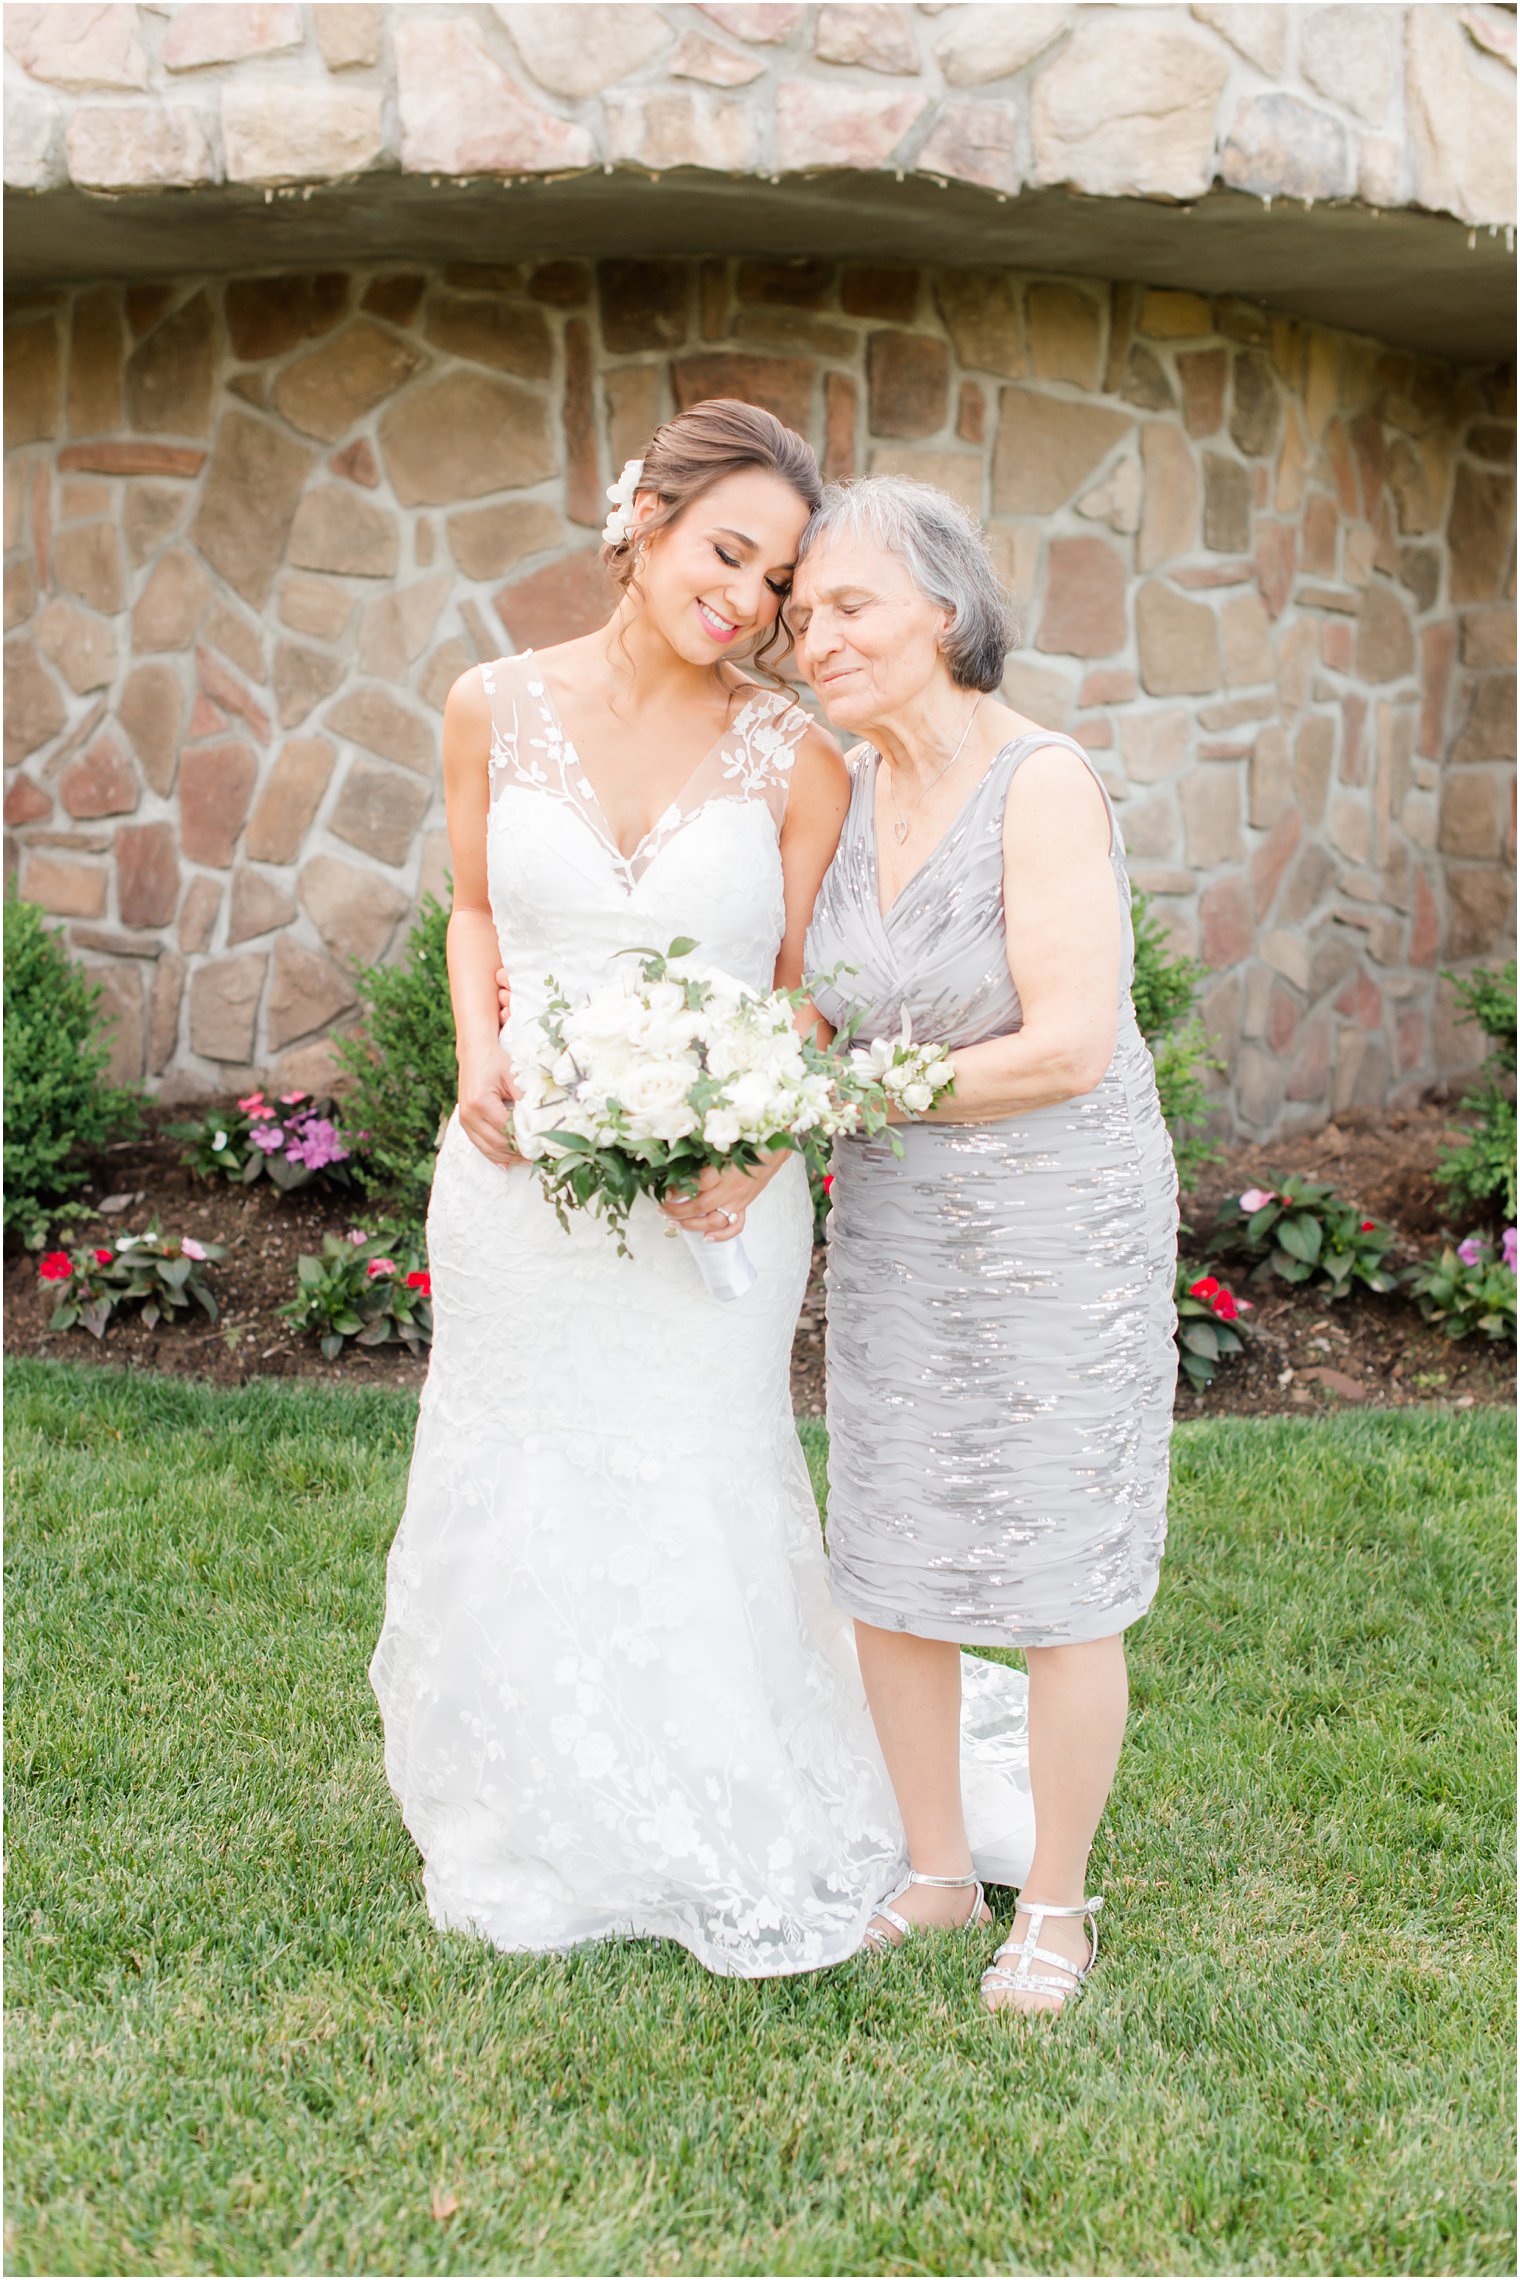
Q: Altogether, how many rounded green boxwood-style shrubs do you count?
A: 4